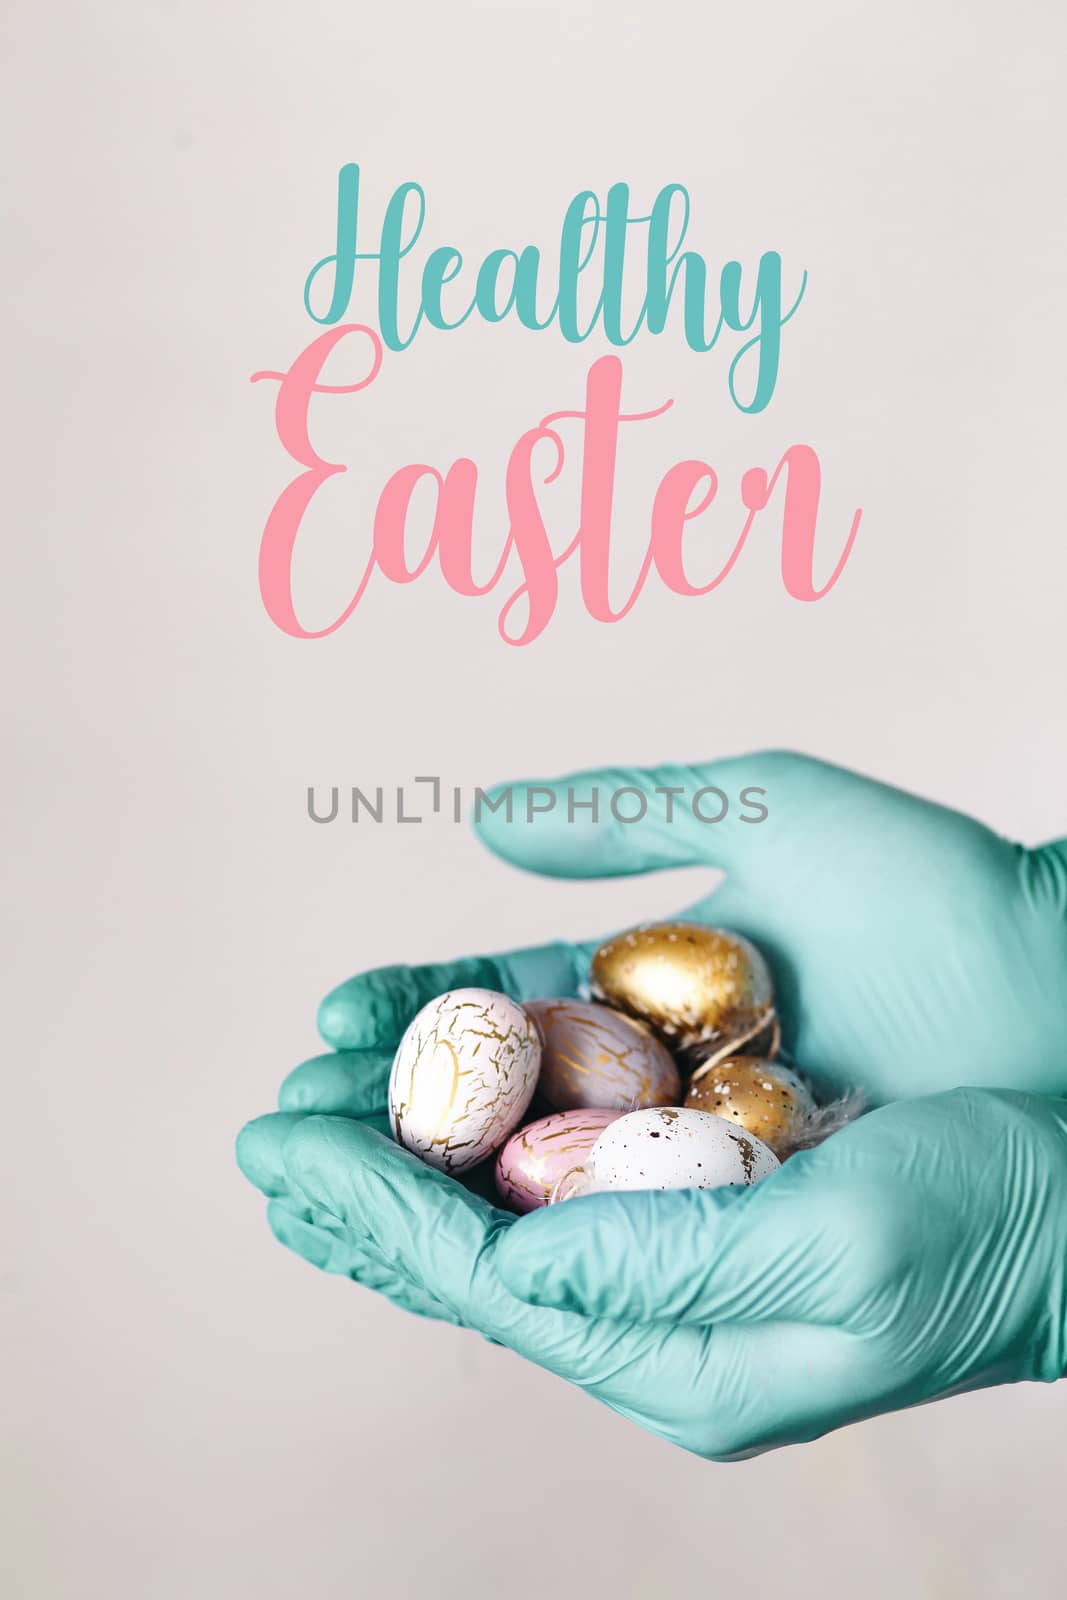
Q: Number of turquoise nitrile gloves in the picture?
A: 2